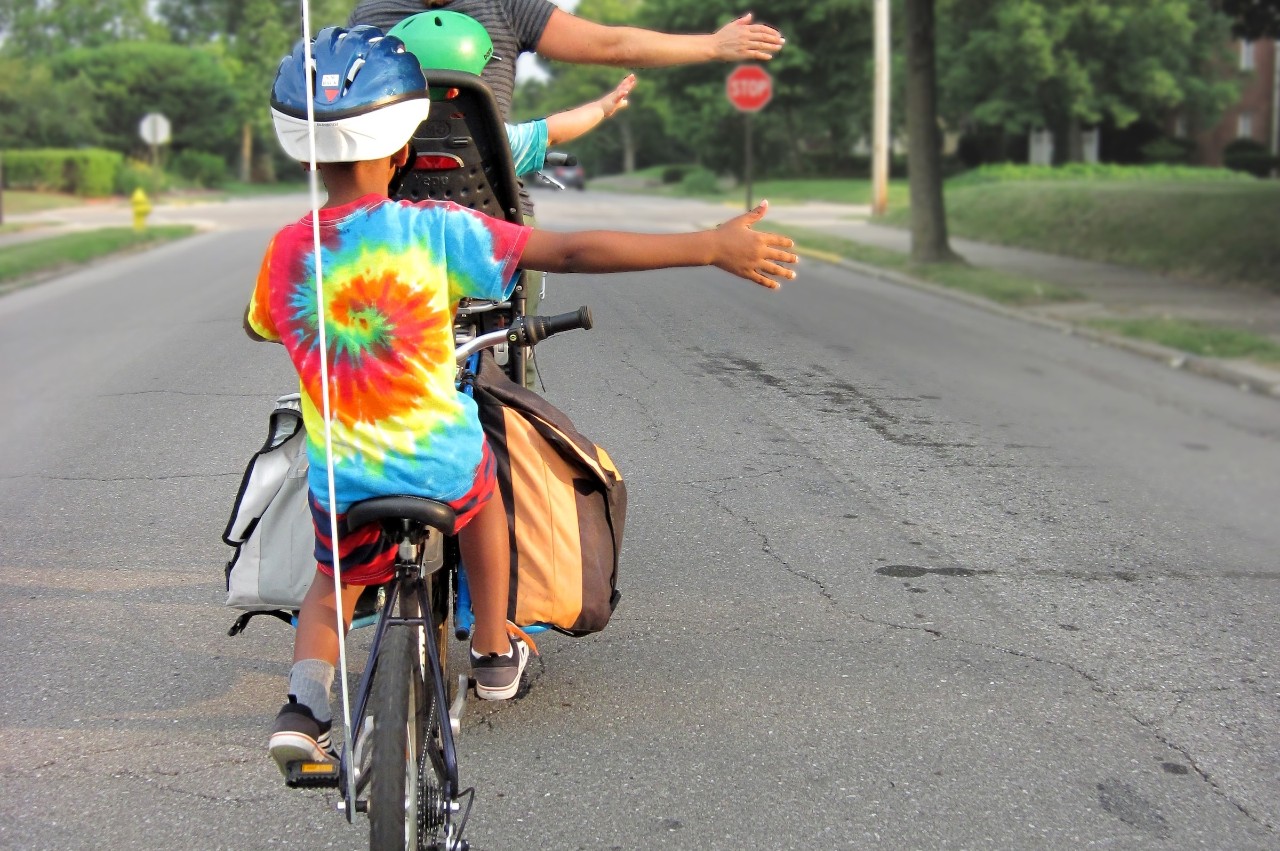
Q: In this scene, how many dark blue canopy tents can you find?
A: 0